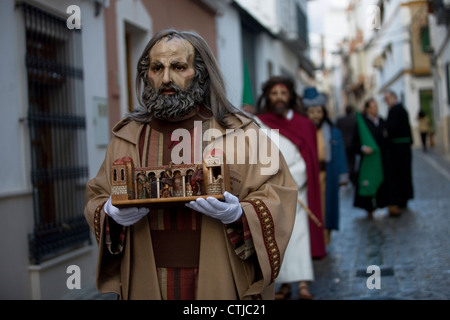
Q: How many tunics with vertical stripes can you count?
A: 1